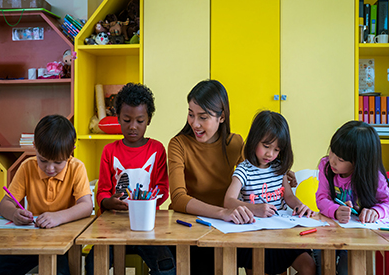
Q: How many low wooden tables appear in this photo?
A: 3